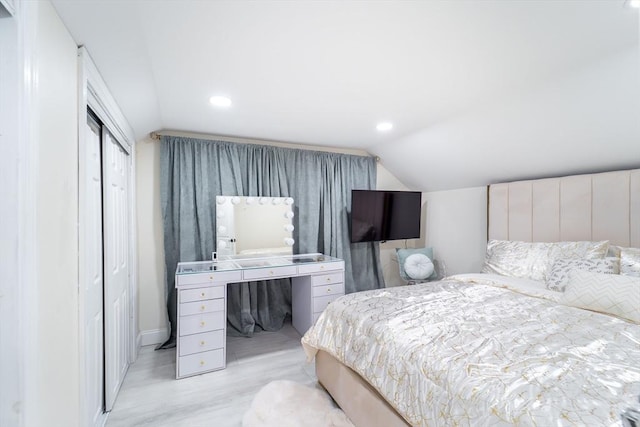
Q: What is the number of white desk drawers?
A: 12